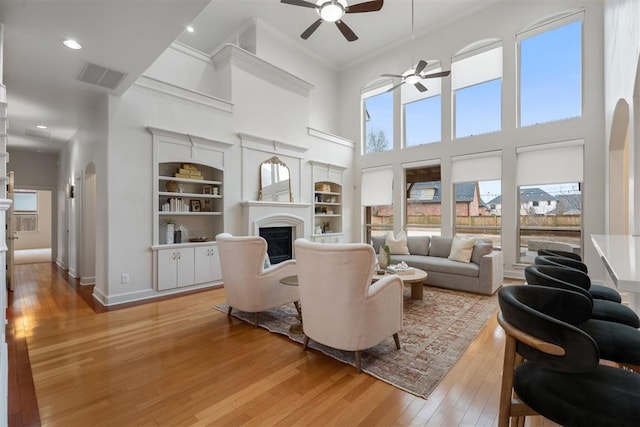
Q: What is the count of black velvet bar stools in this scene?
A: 4